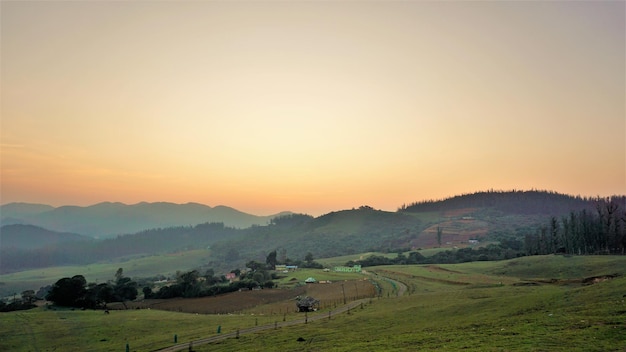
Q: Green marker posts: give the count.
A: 3